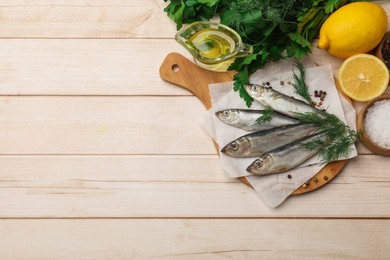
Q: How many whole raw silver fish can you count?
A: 4